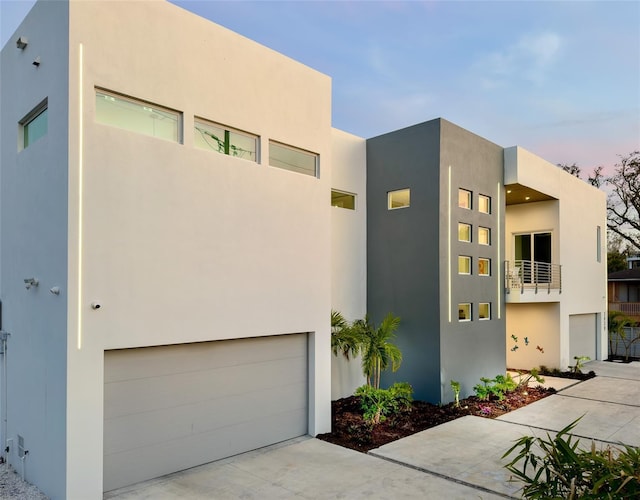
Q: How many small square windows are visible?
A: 8